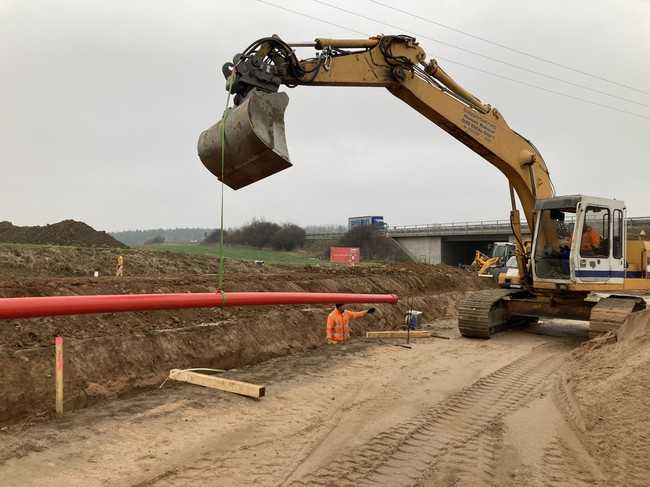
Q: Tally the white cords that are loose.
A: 1